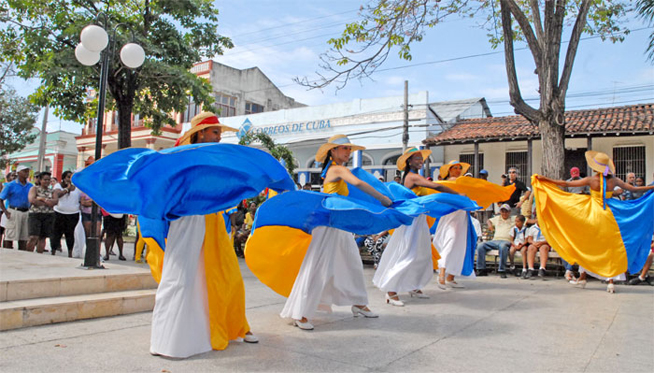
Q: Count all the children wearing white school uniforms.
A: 2